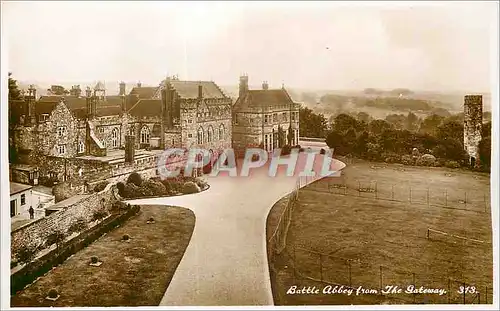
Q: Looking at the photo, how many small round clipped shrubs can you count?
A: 4